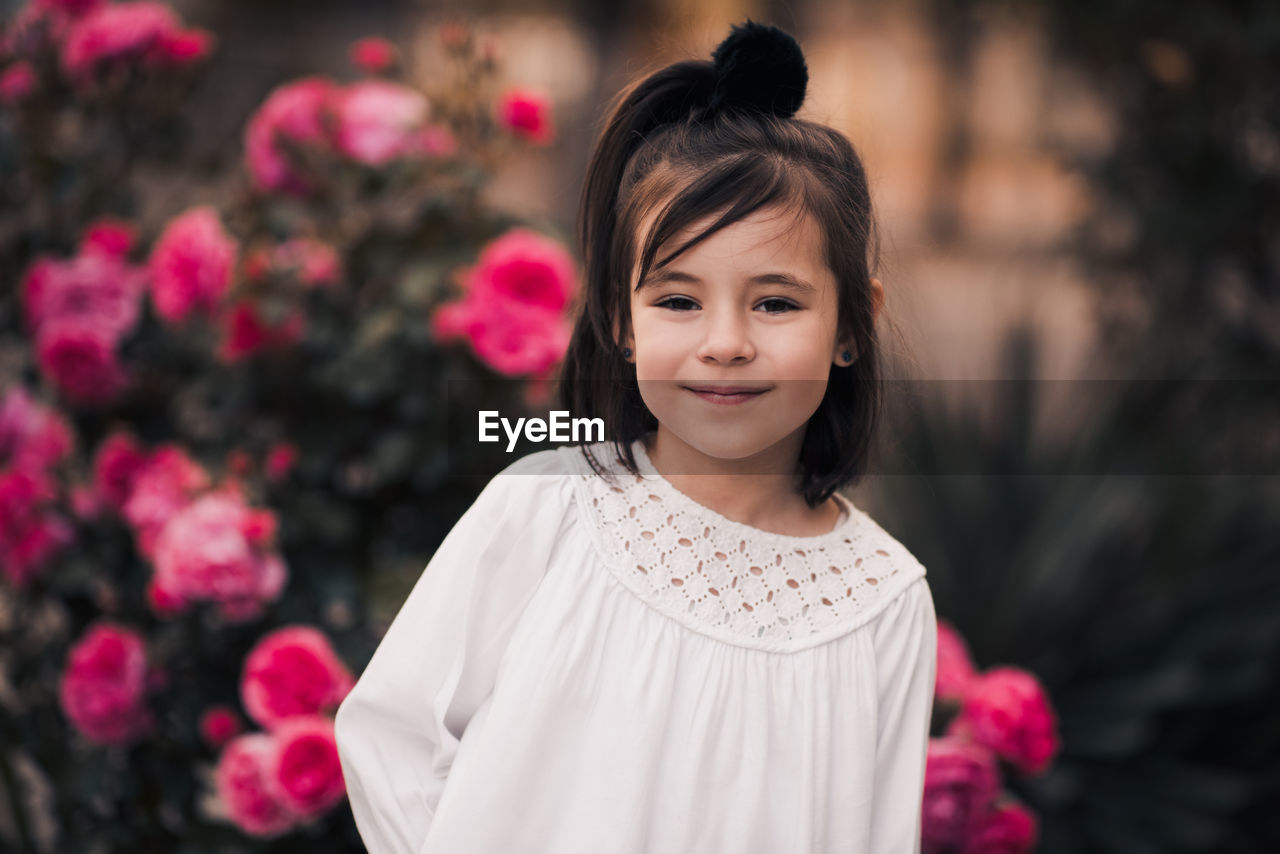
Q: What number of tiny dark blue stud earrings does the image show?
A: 2